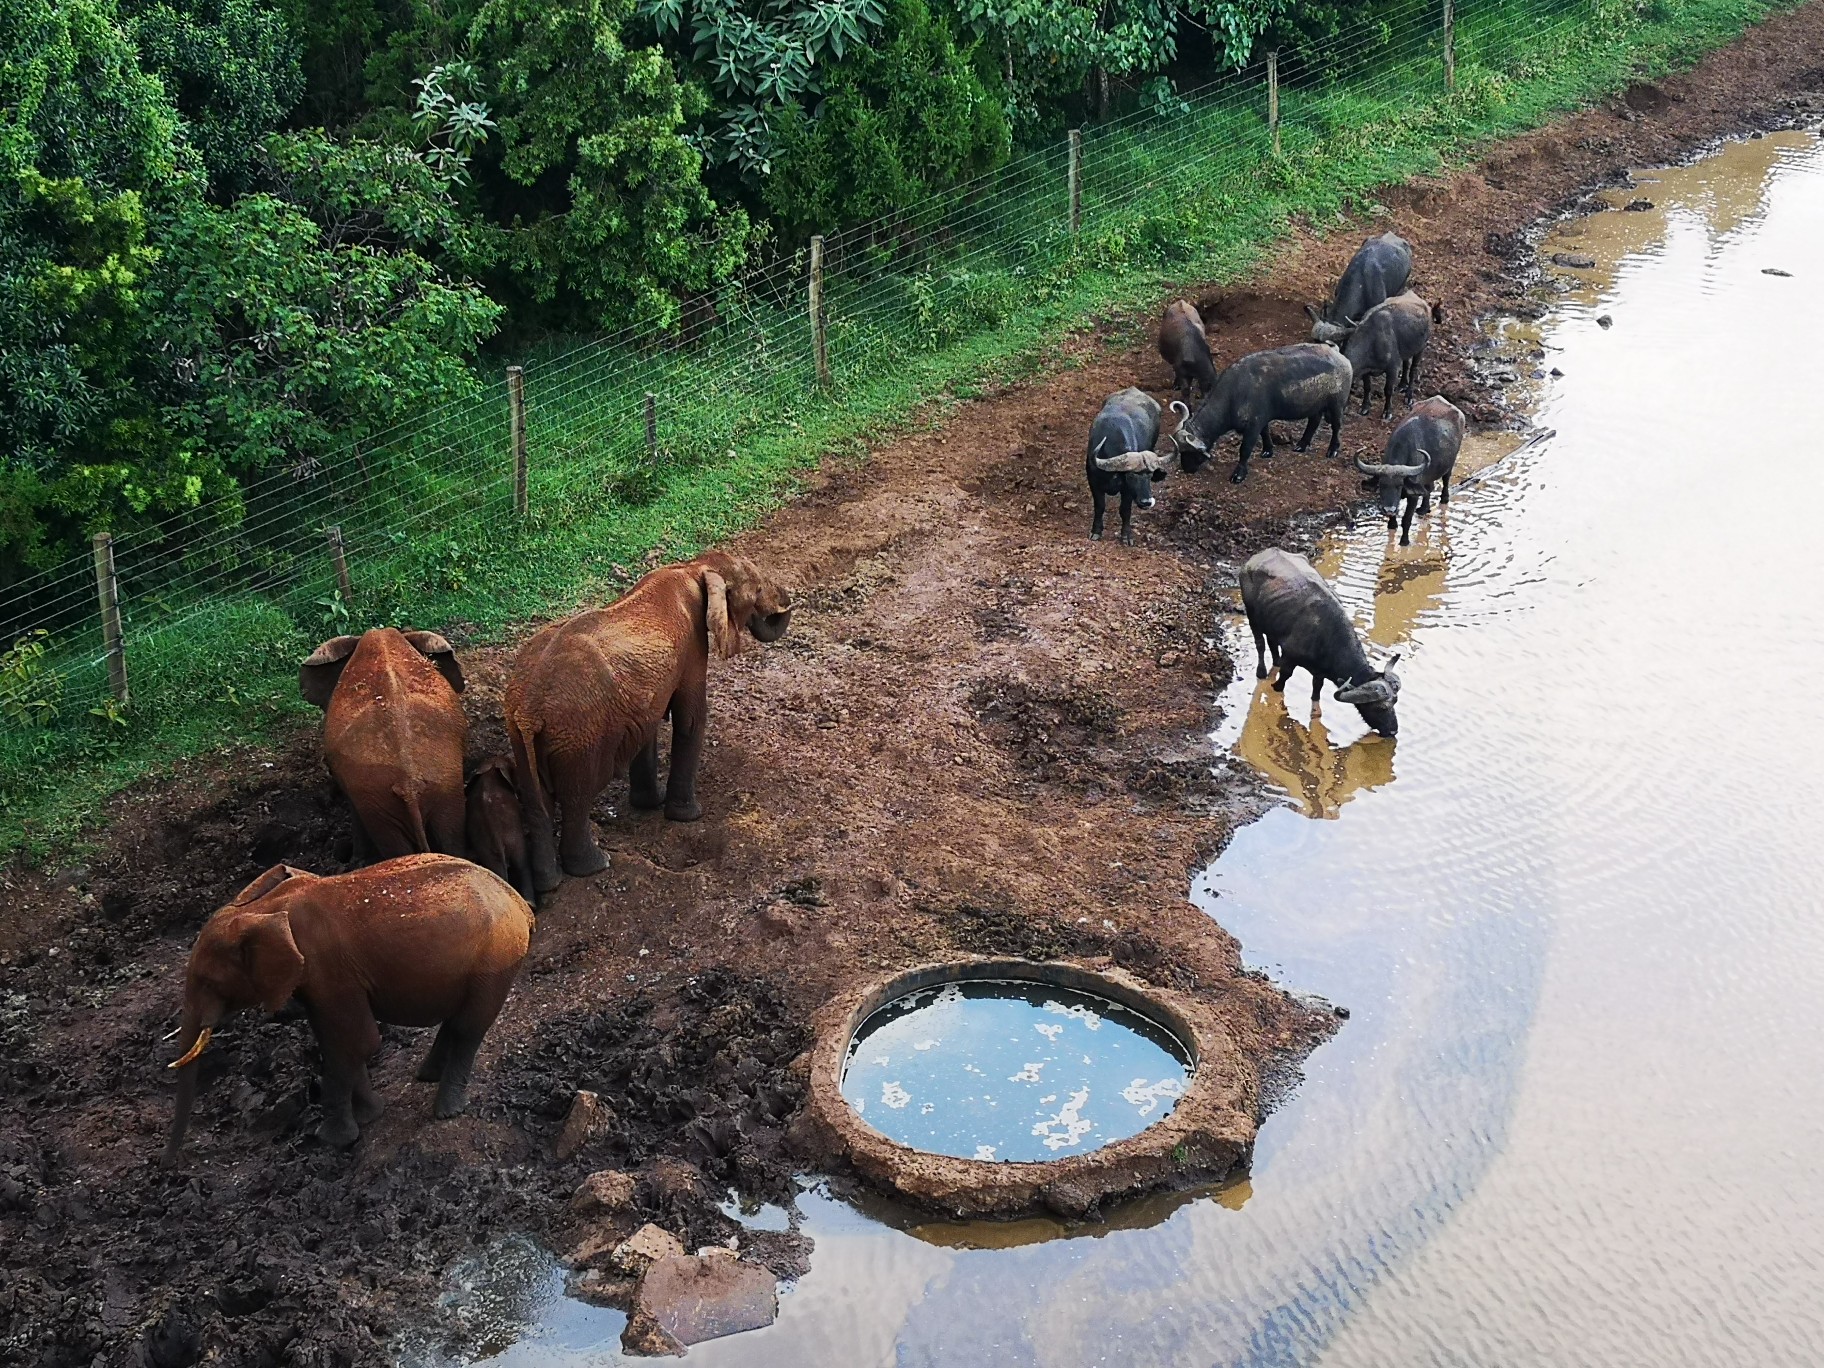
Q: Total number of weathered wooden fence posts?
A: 8